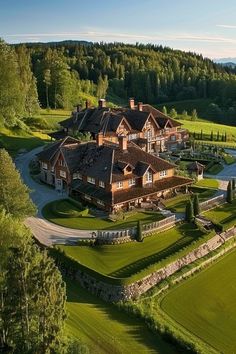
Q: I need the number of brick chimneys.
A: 7